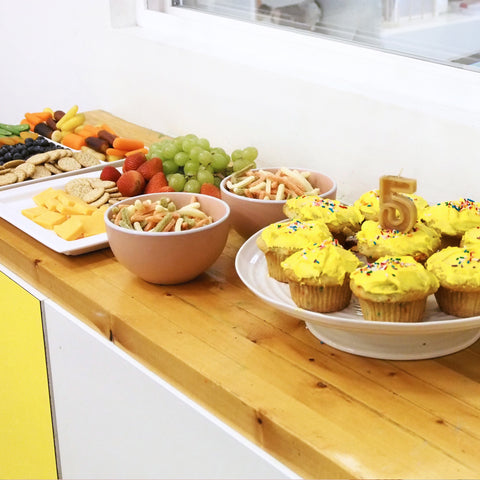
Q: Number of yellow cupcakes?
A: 9